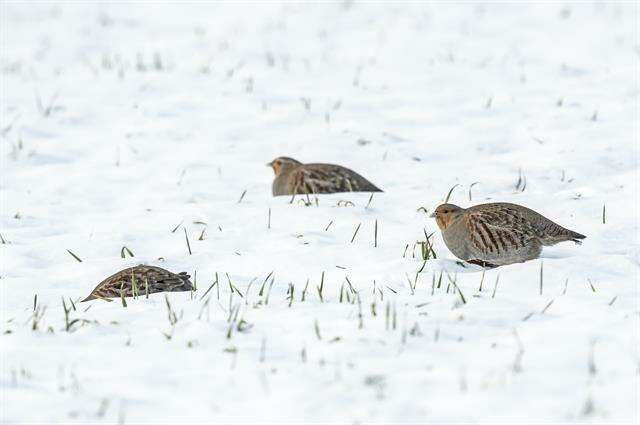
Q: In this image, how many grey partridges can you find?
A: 3